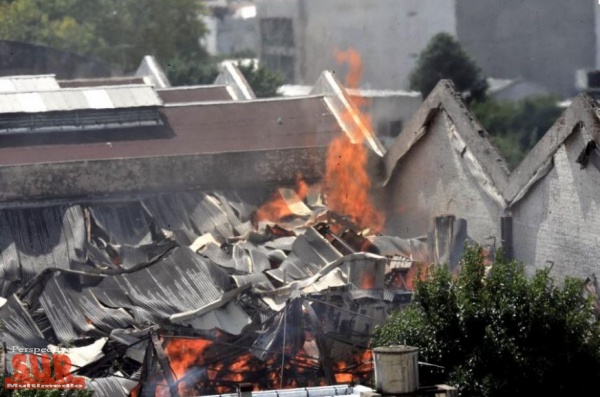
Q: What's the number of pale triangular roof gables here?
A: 5